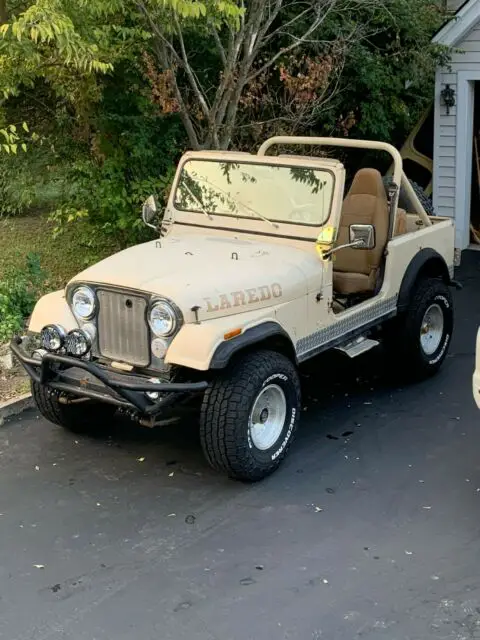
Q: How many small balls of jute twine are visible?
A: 0